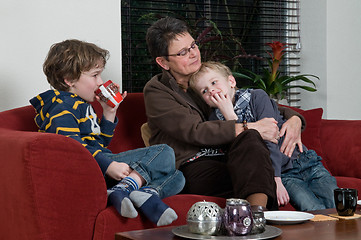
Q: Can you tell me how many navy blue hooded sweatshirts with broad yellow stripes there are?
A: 1